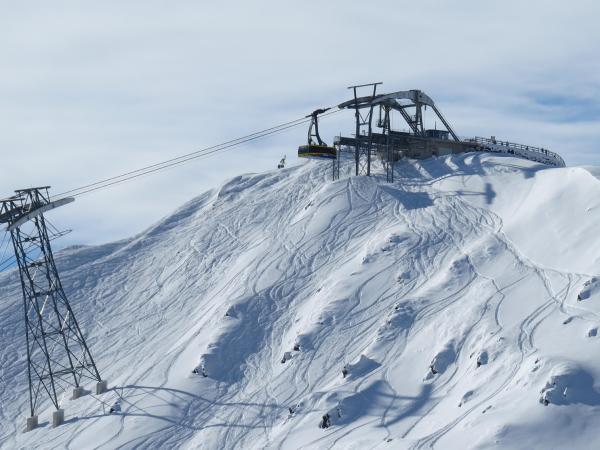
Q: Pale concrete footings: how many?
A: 4